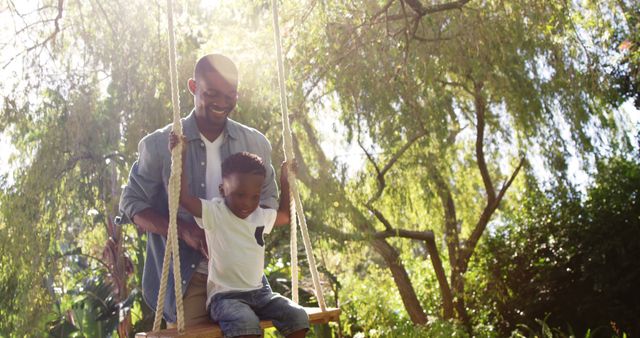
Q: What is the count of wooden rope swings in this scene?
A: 1